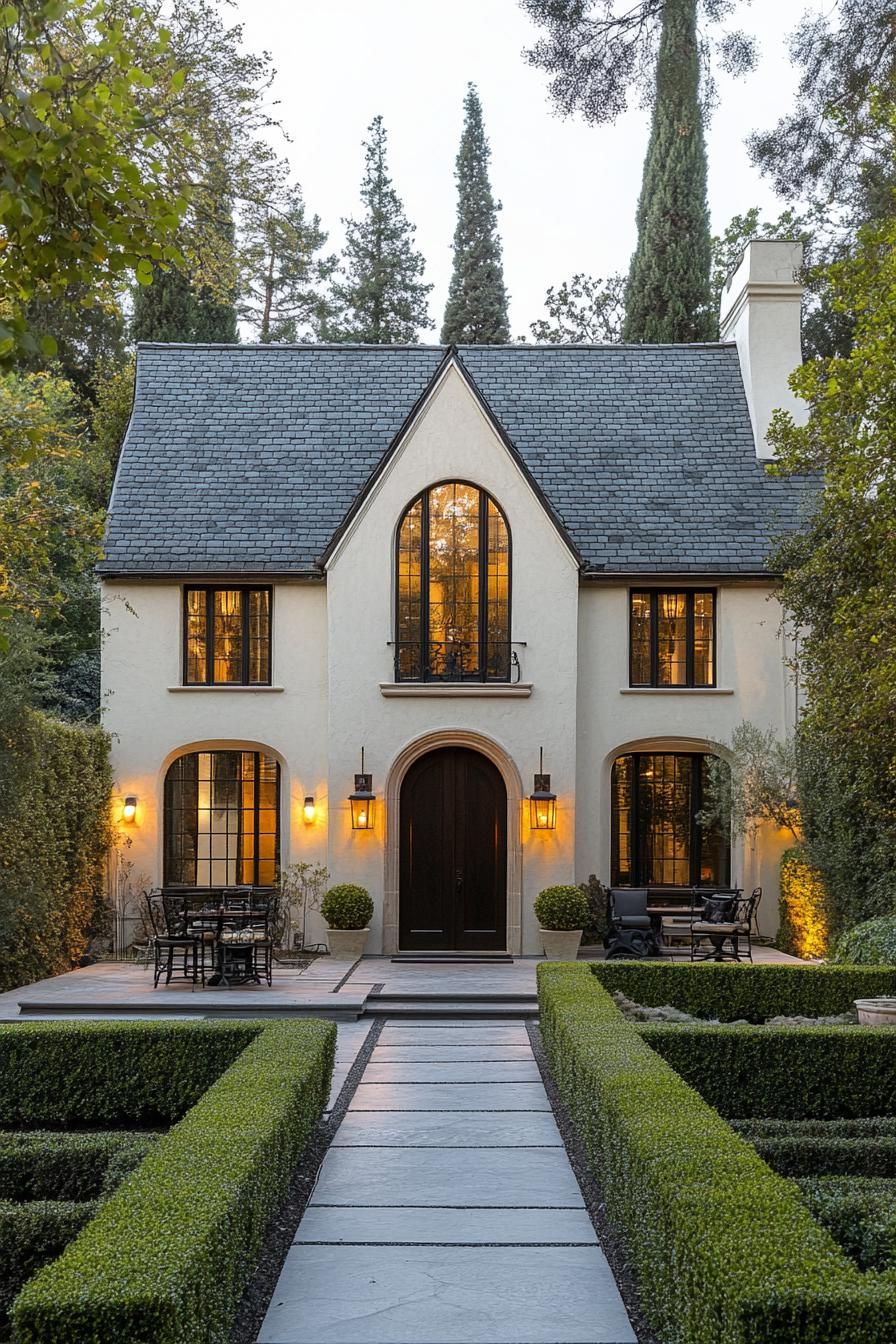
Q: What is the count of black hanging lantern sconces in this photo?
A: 2